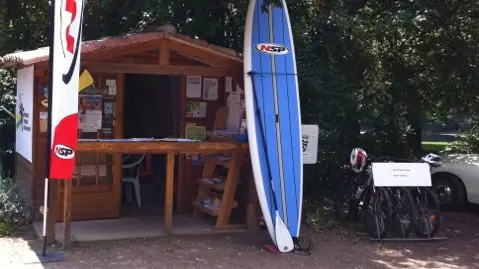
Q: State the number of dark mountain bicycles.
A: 3